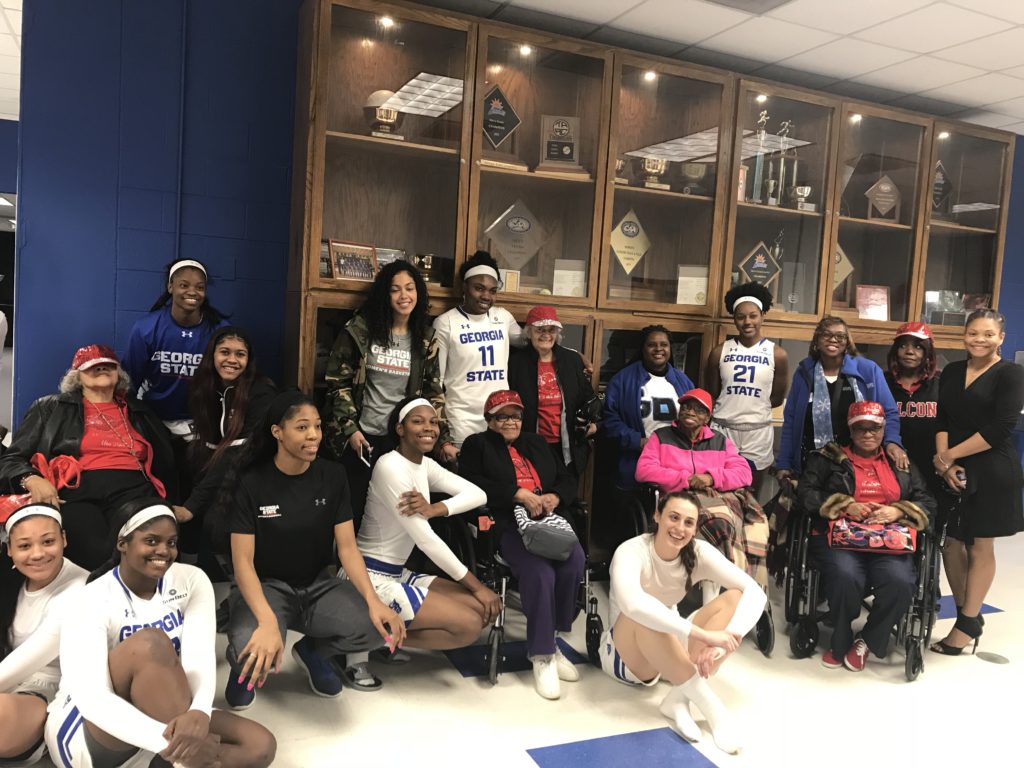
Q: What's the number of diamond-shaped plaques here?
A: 7